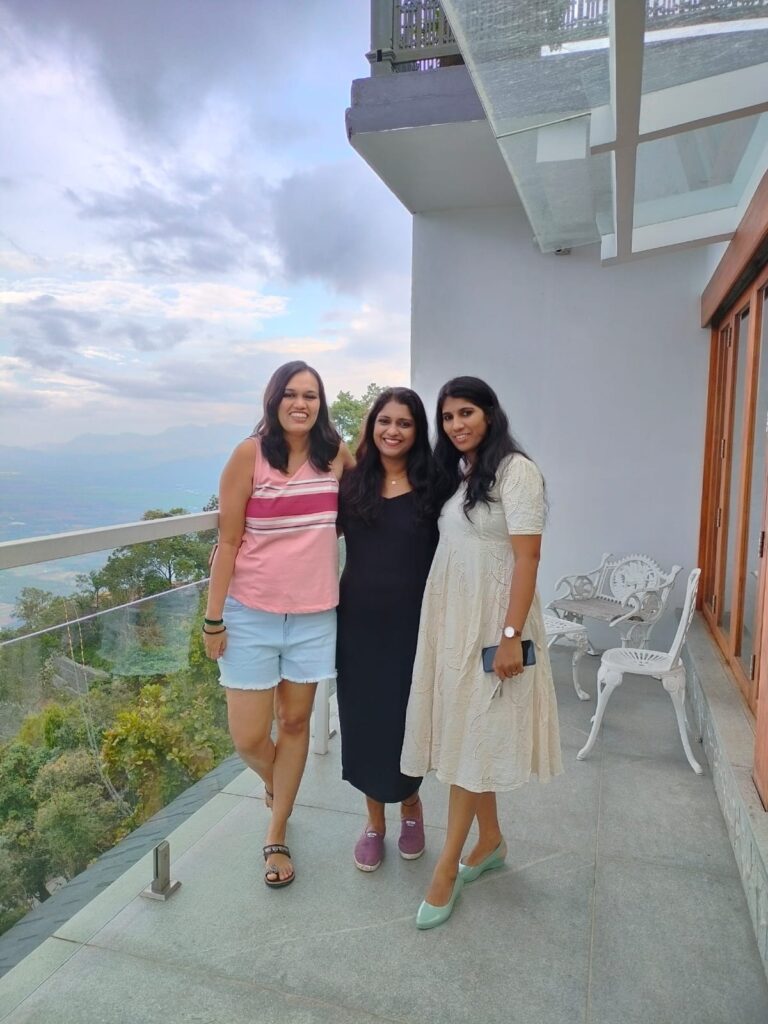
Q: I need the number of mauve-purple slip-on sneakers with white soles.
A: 2